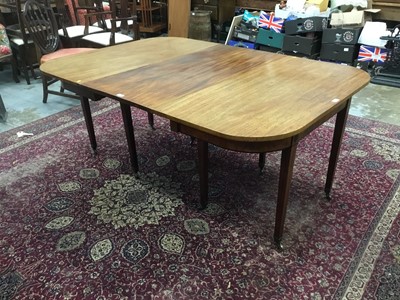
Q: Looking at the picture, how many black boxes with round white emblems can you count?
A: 2